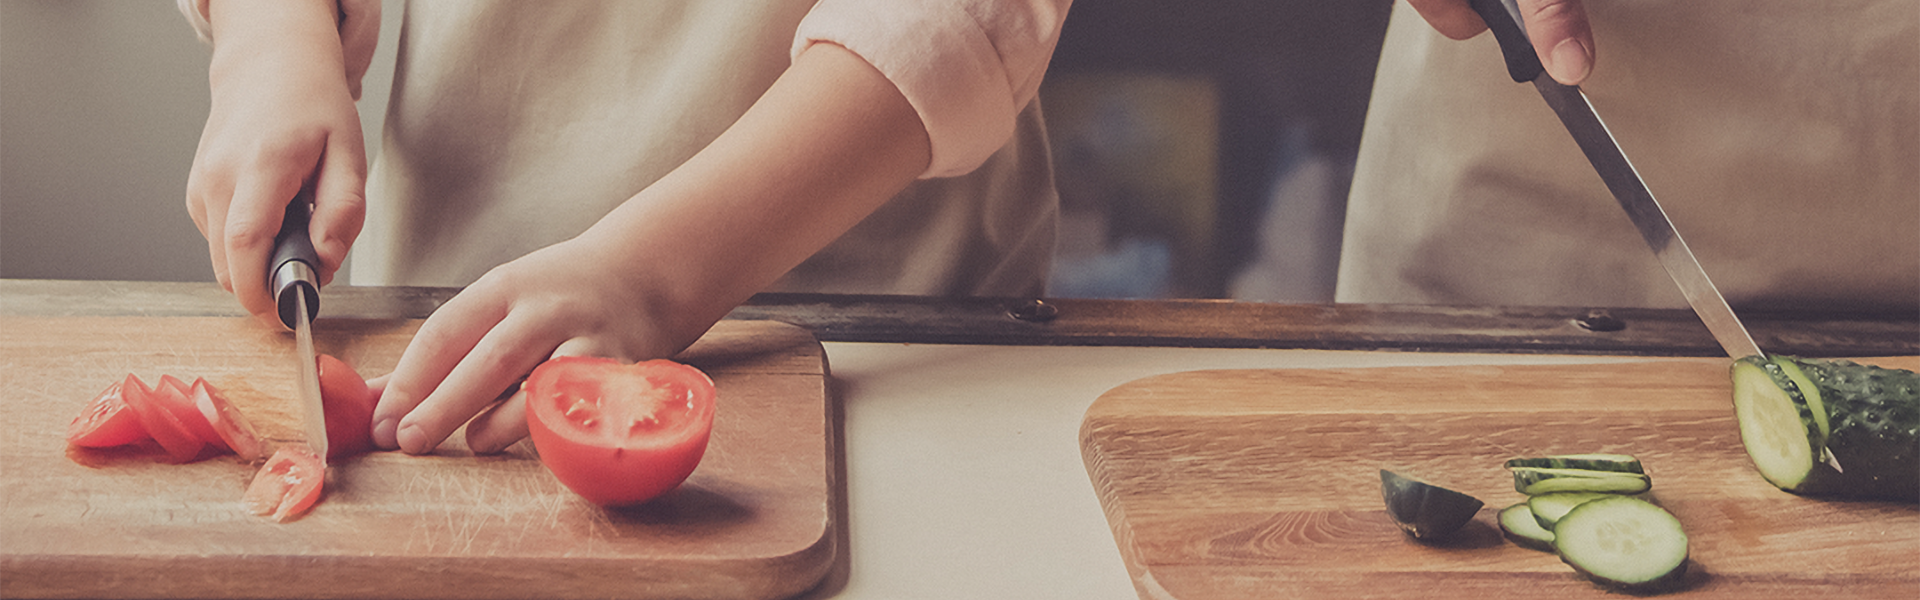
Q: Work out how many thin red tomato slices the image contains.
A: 5